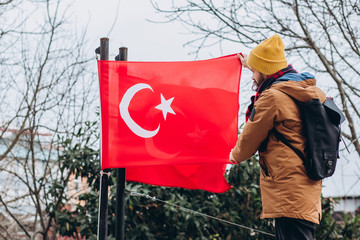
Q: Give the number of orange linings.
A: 0